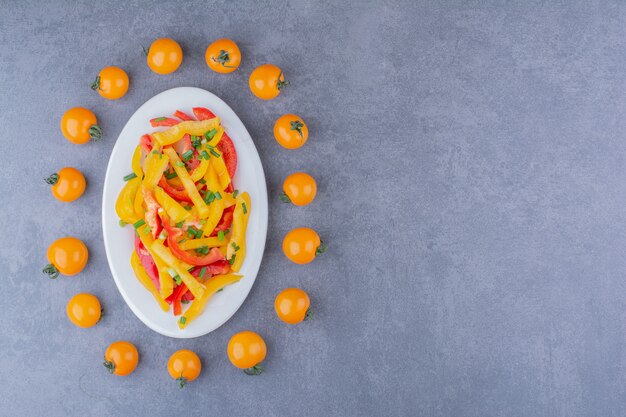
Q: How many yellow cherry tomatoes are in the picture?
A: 15